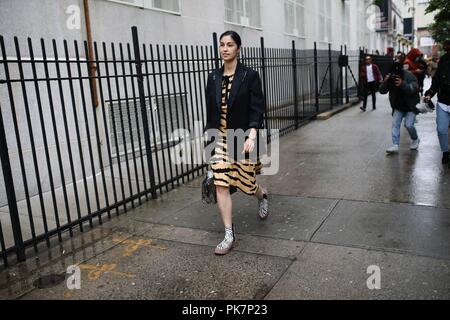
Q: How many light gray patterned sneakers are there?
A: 2